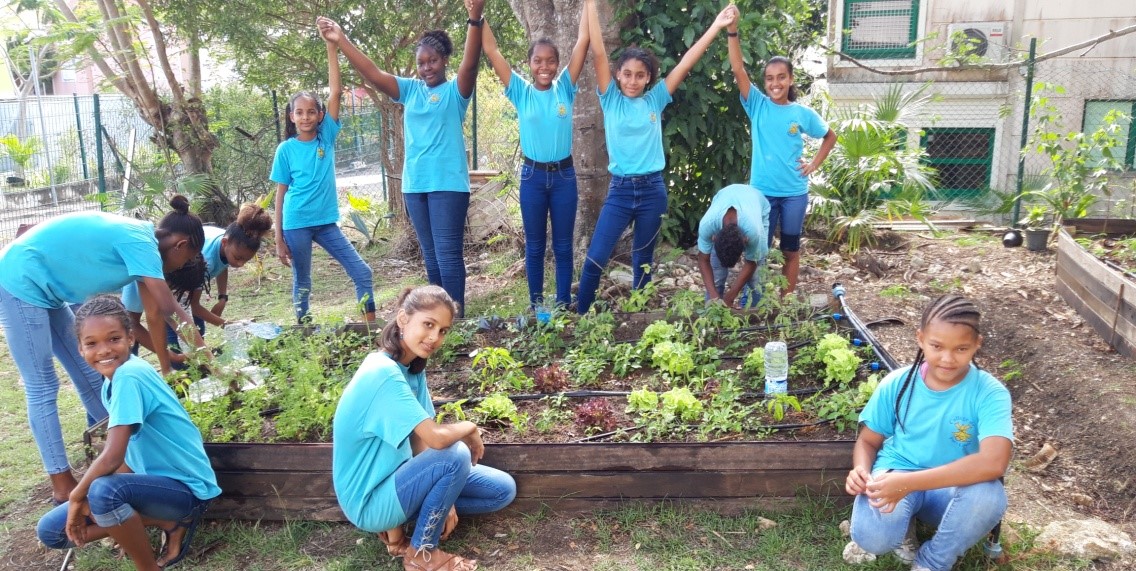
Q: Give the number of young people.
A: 12